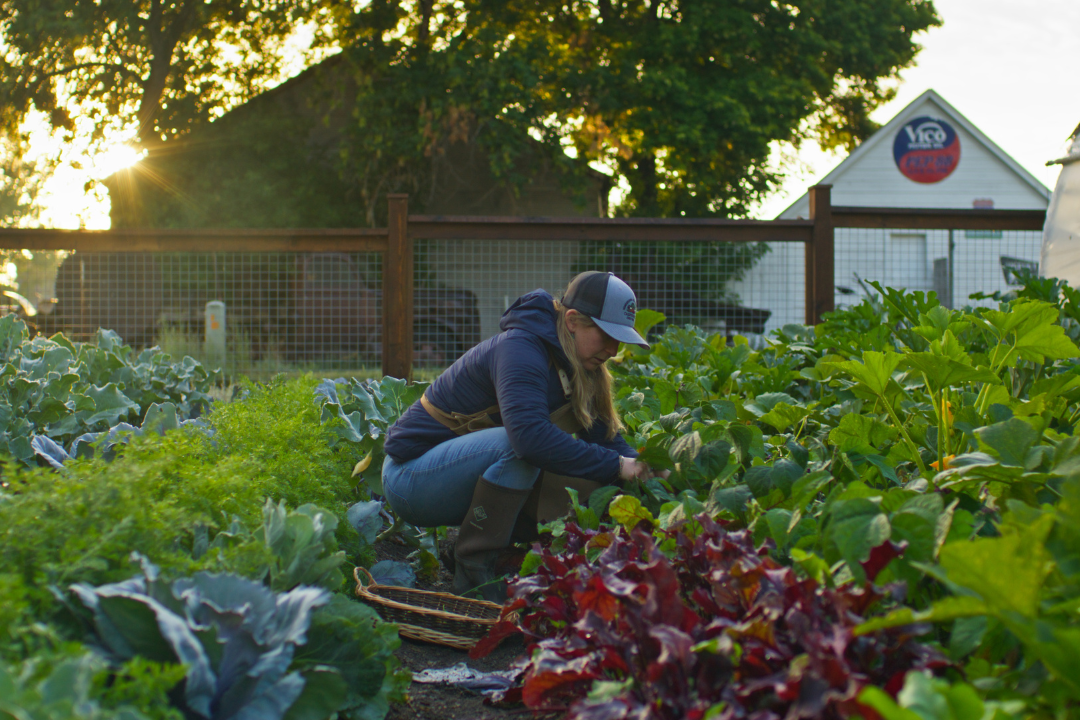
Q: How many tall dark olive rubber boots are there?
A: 2